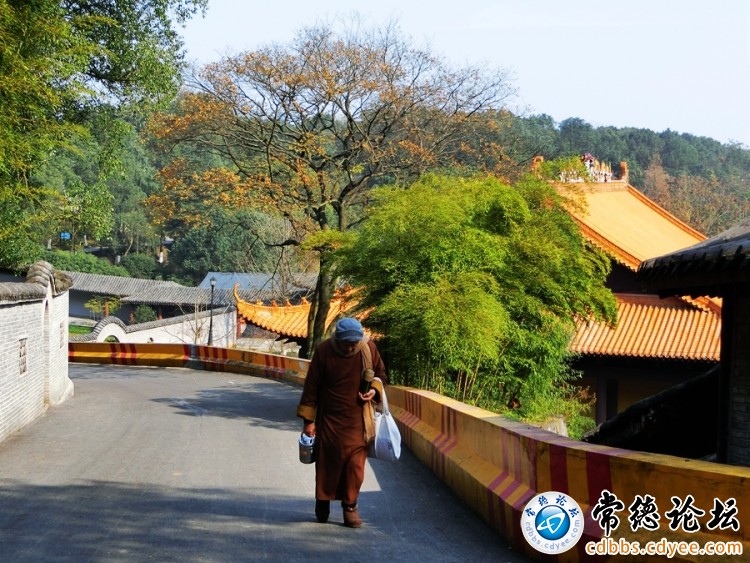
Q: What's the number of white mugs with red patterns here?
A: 0